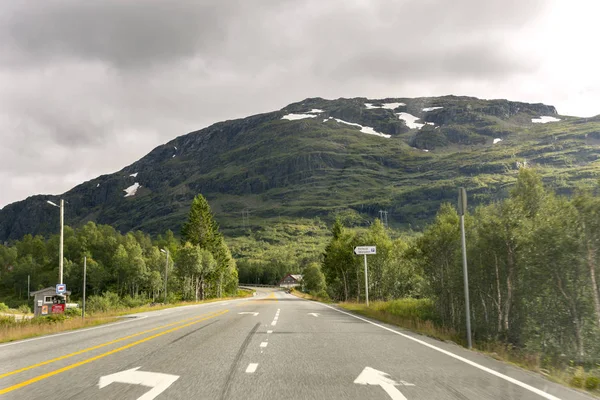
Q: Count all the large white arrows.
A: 2